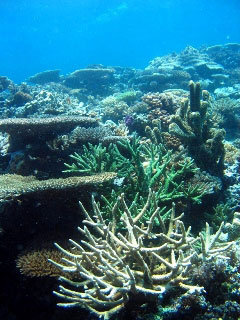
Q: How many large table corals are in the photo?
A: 2